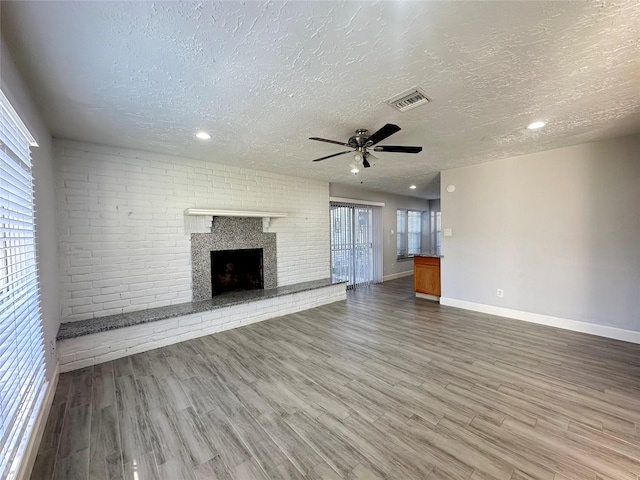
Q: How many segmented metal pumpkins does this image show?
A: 0